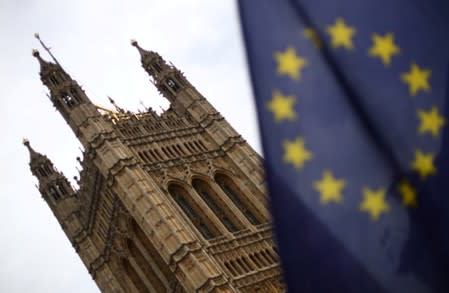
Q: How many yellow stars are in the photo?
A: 12